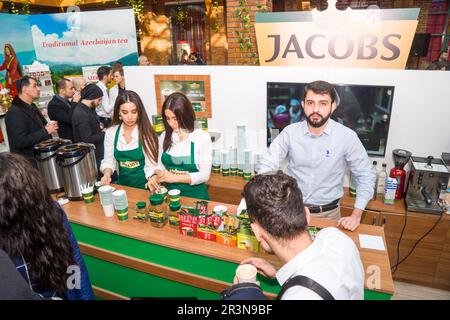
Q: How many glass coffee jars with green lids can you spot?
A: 3